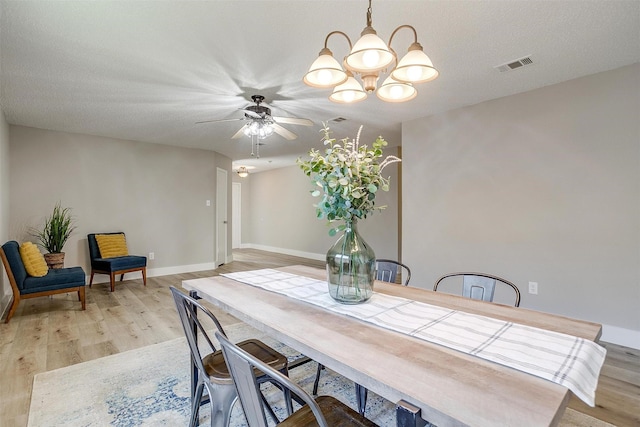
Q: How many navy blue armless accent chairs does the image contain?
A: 2